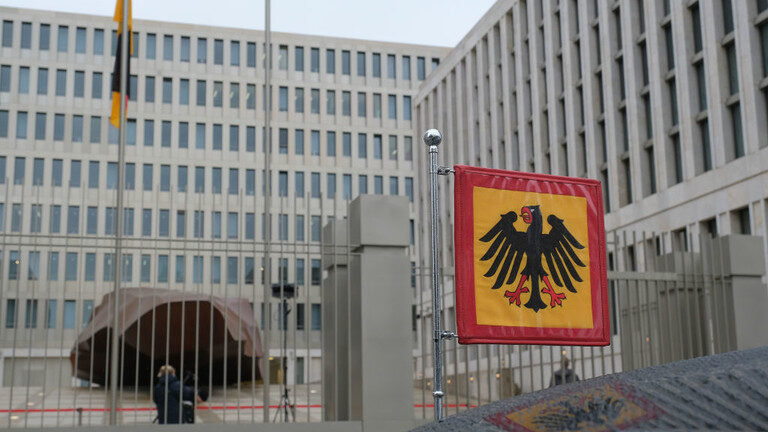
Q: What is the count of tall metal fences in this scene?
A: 2